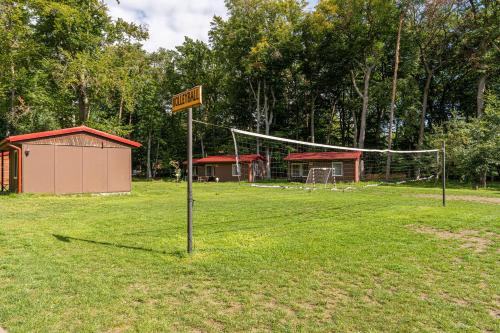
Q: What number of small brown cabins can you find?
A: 3